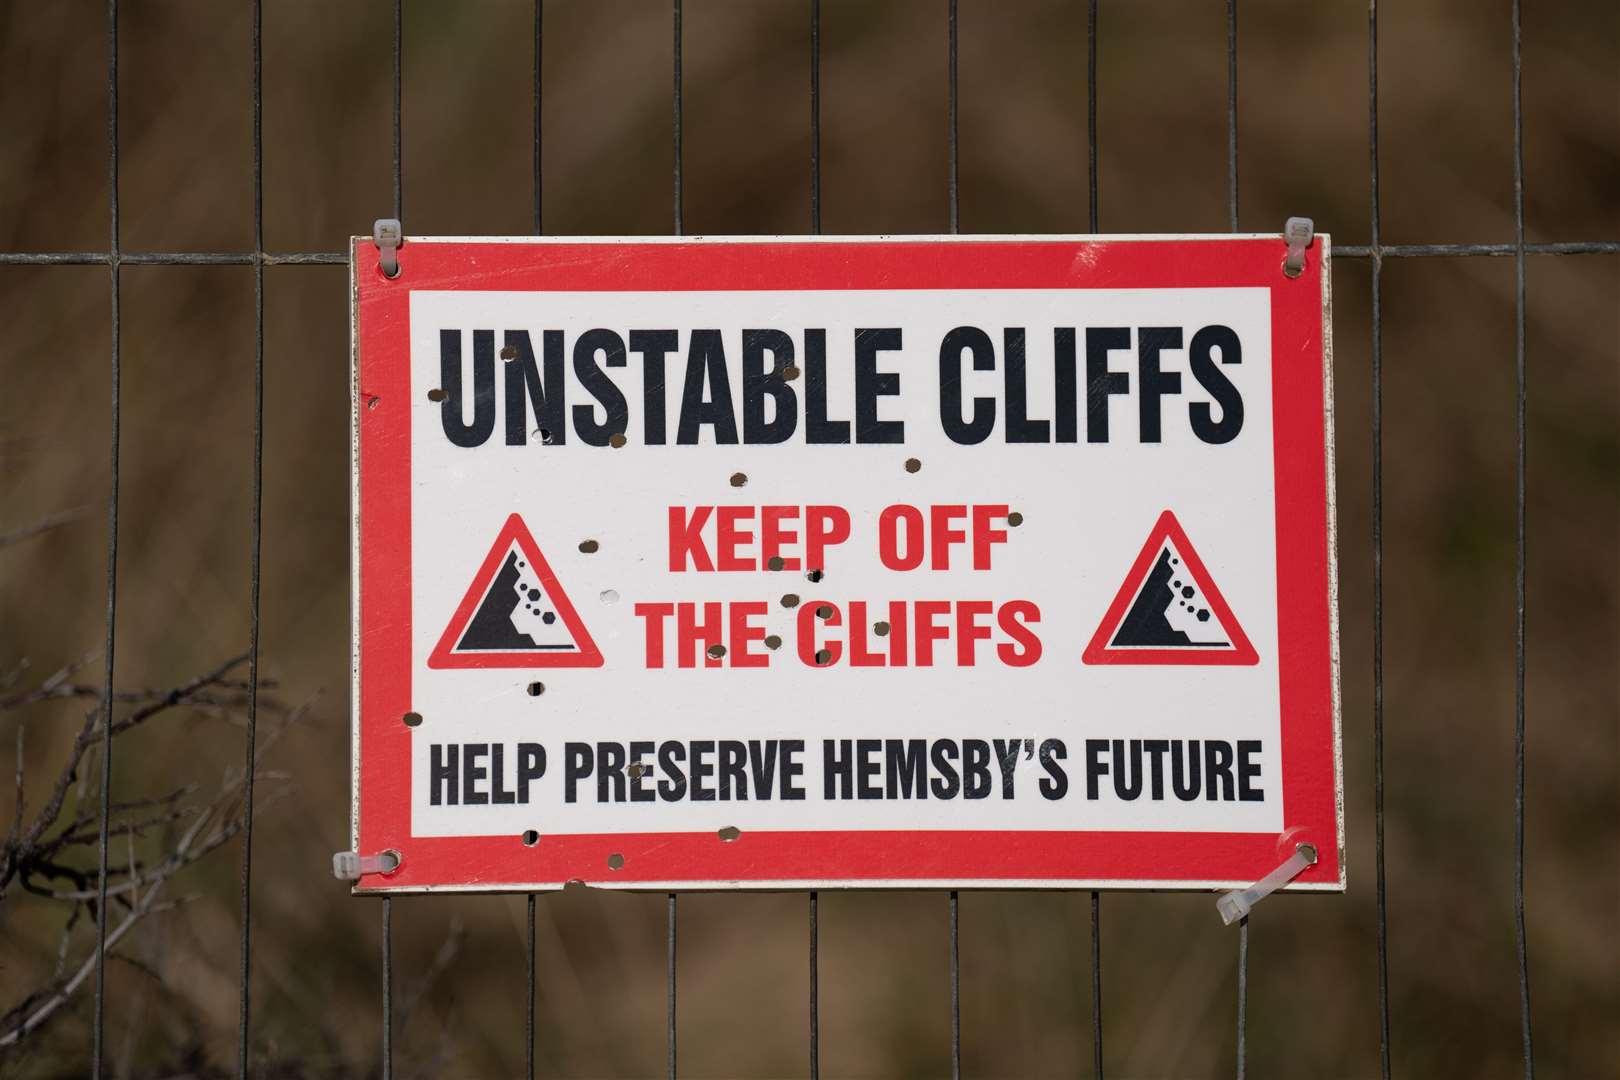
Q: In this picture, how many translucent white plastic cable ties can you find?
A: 4